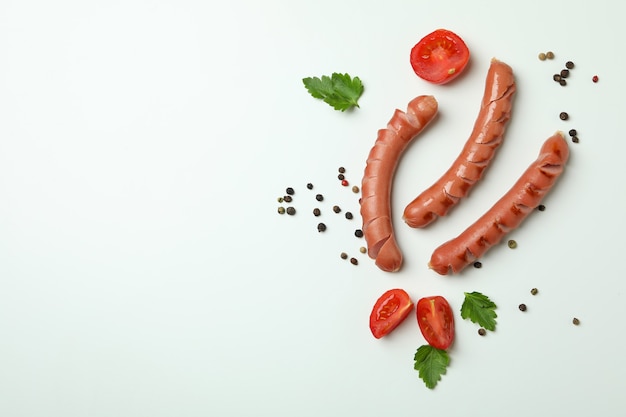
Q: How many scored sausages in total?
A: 3